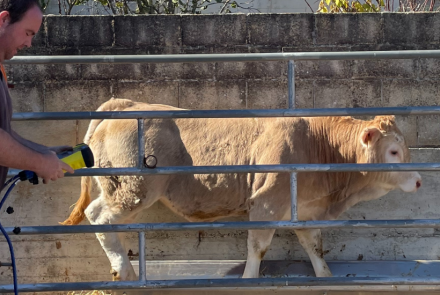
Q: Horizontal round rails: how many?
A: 5